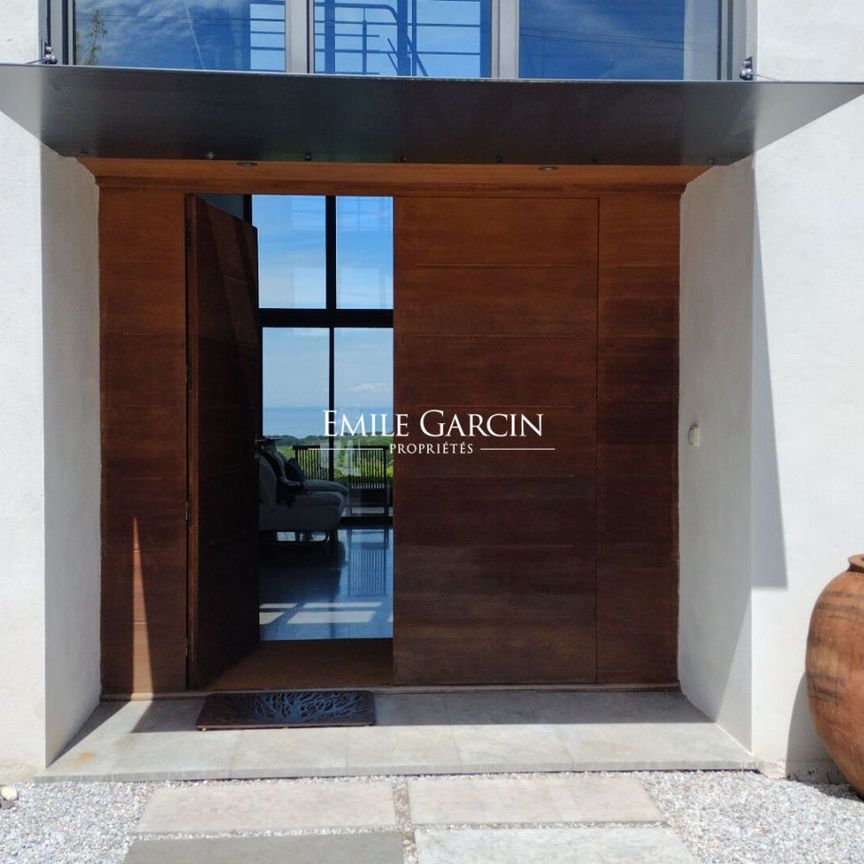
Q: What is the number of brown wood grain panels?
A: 4